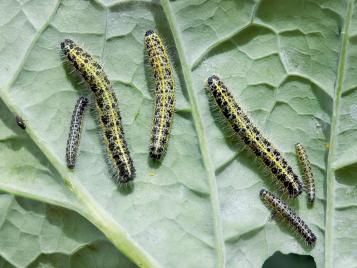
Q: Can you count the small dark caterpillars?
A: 2